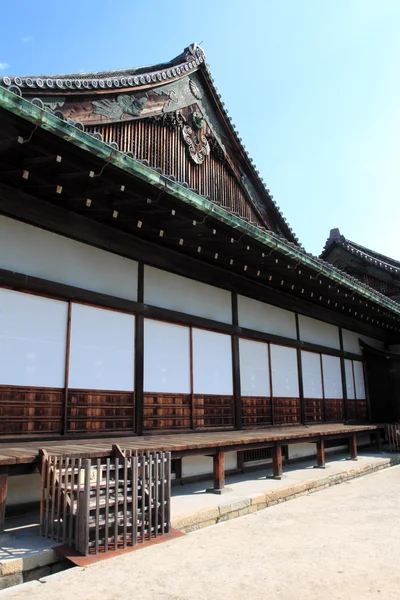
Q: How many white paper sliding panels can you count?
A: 10